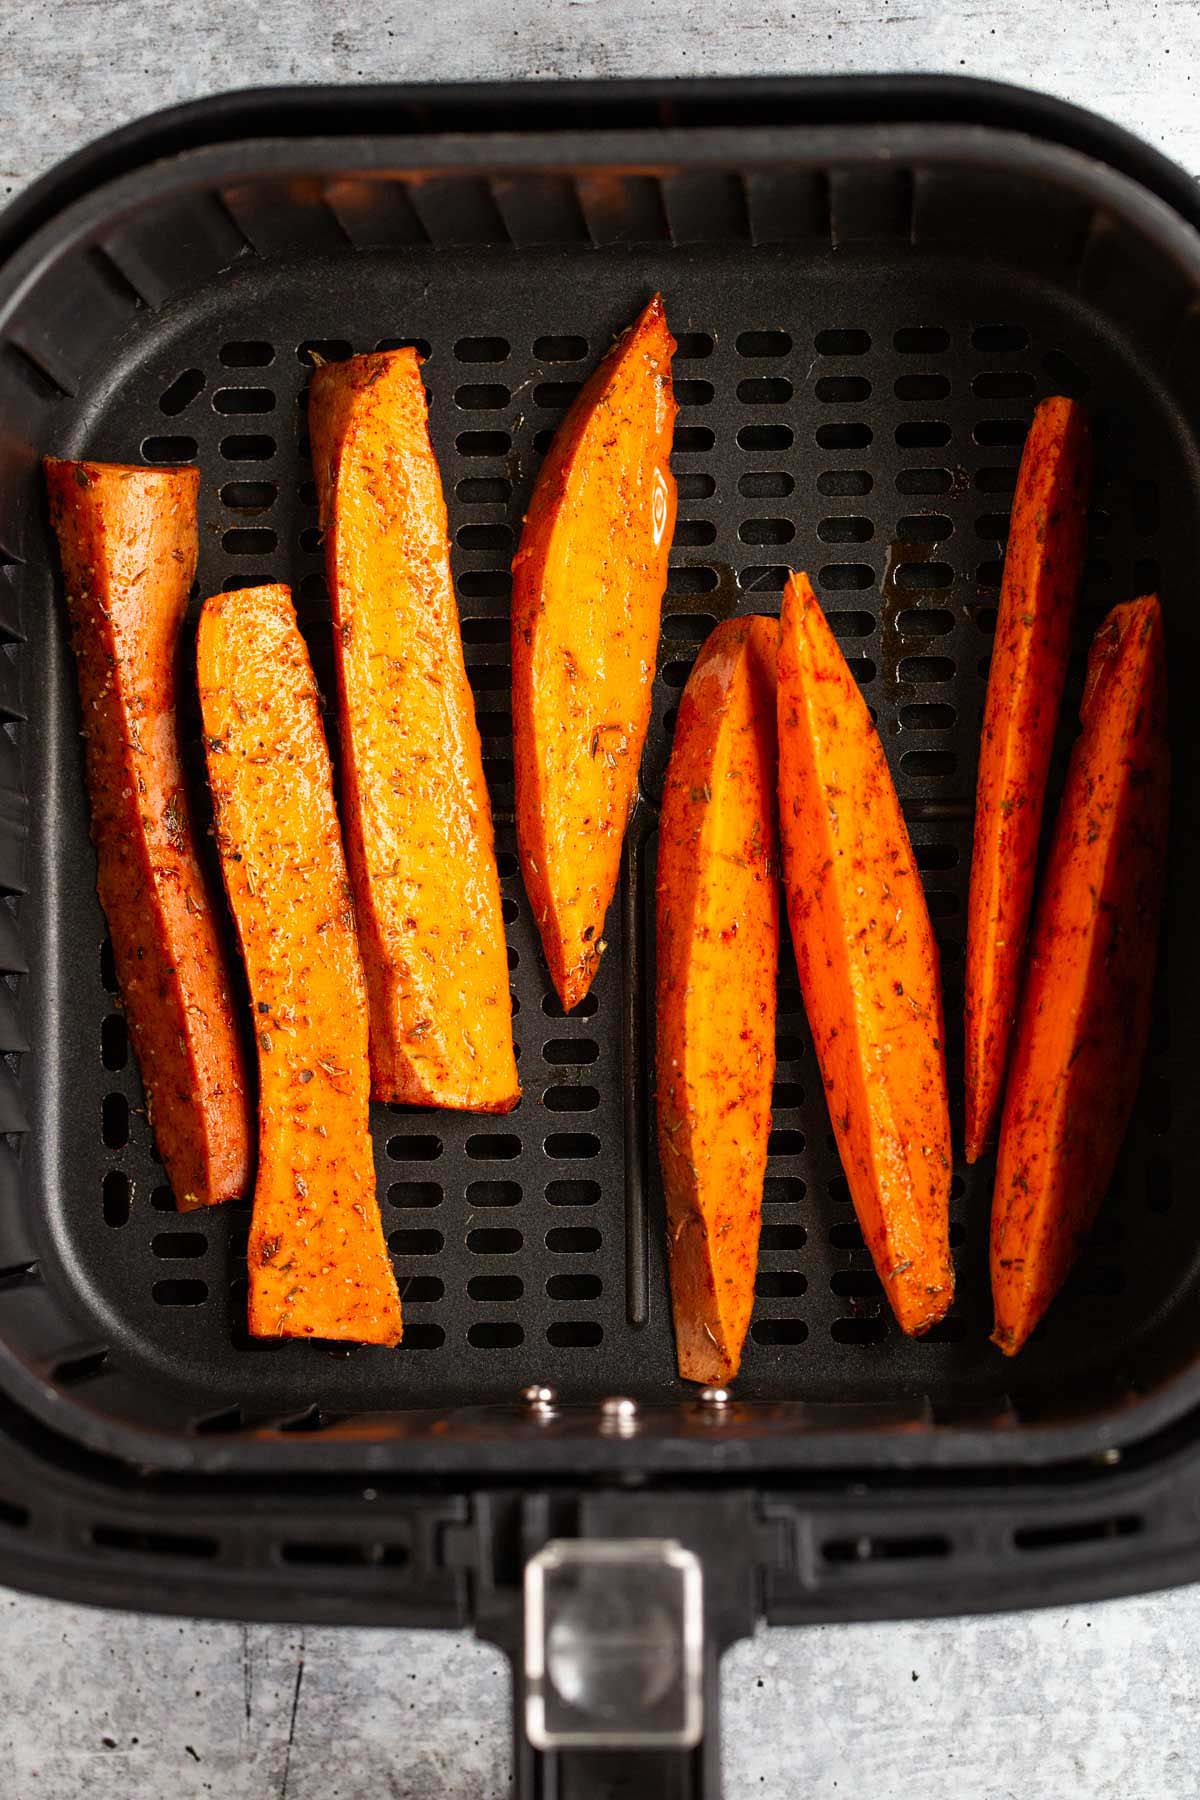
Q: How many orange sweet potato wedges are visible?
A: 8